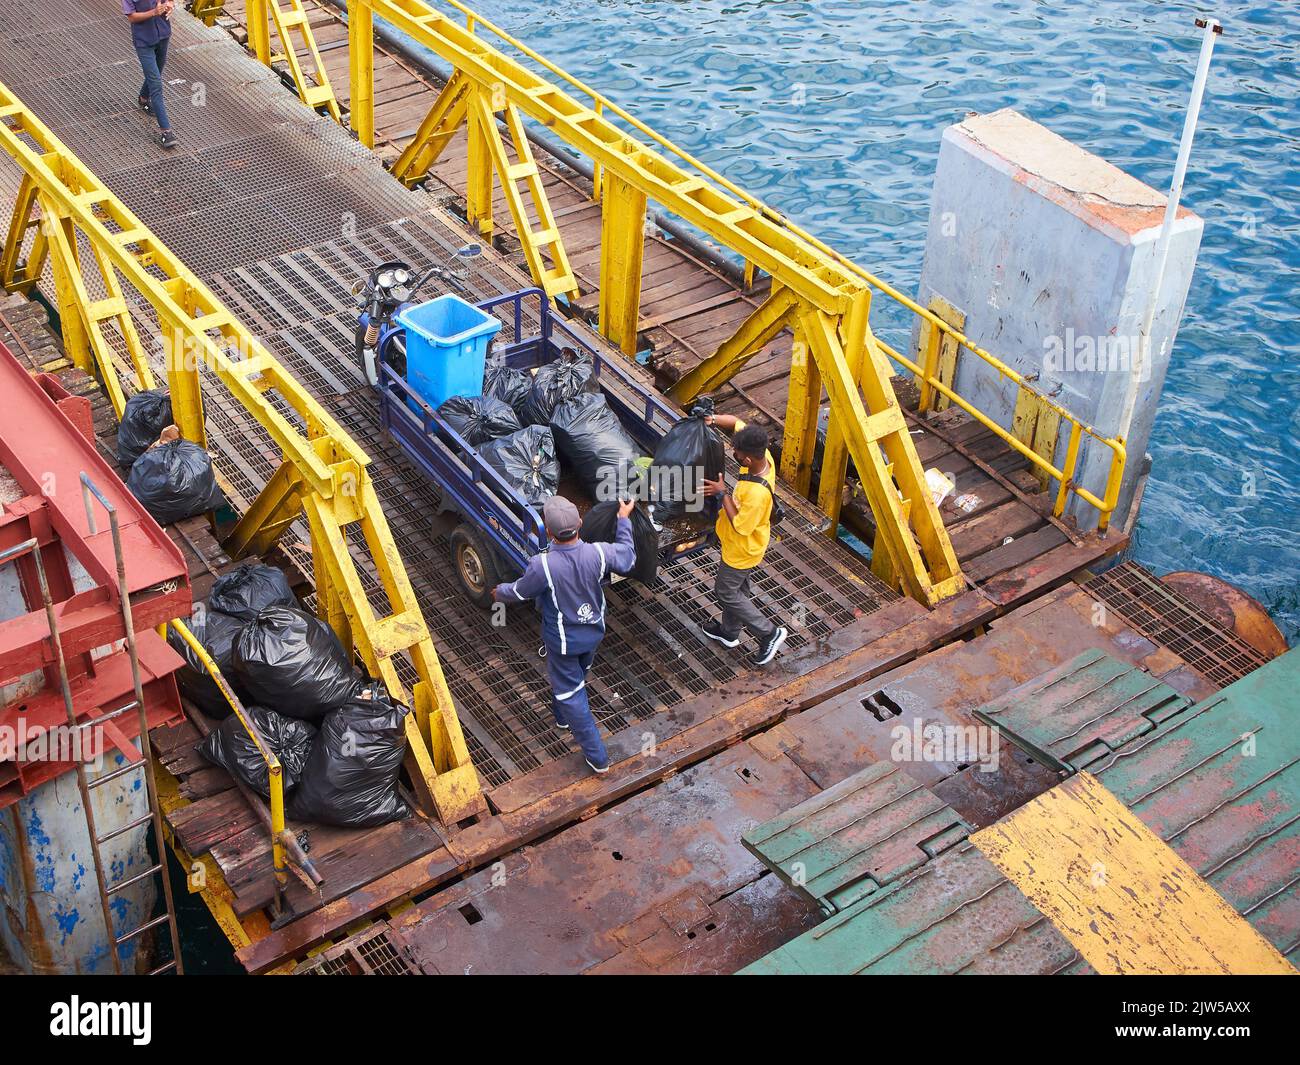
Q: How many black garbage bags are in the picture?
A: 14